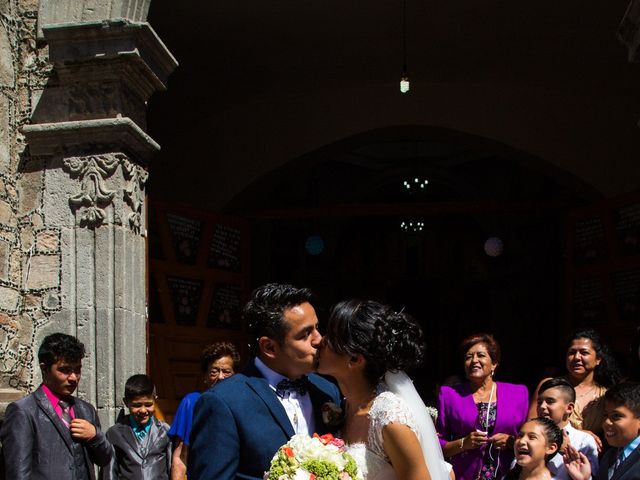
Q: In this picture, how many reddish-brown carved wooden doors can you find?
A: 2